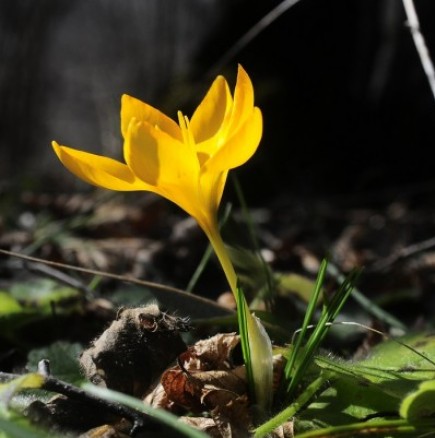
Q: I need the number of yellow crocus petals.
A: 6